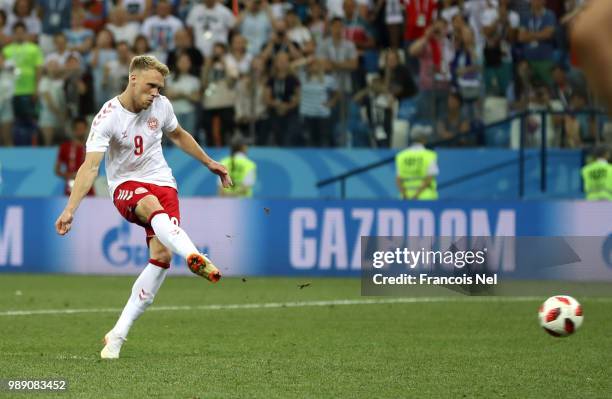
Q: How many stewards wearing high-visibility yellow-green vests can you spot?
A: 3